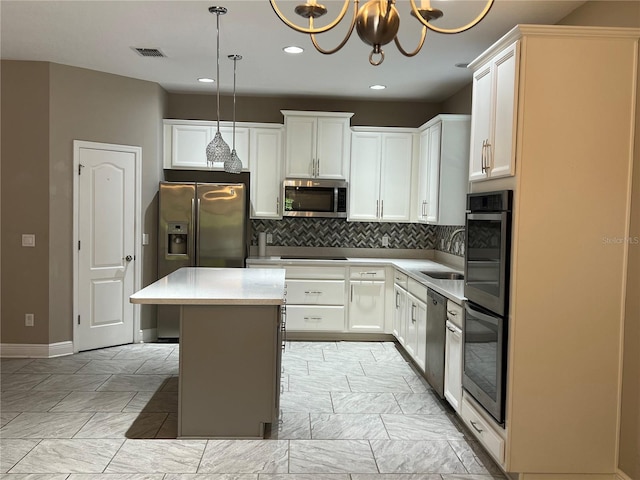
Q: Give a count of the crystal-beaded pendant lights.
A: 2